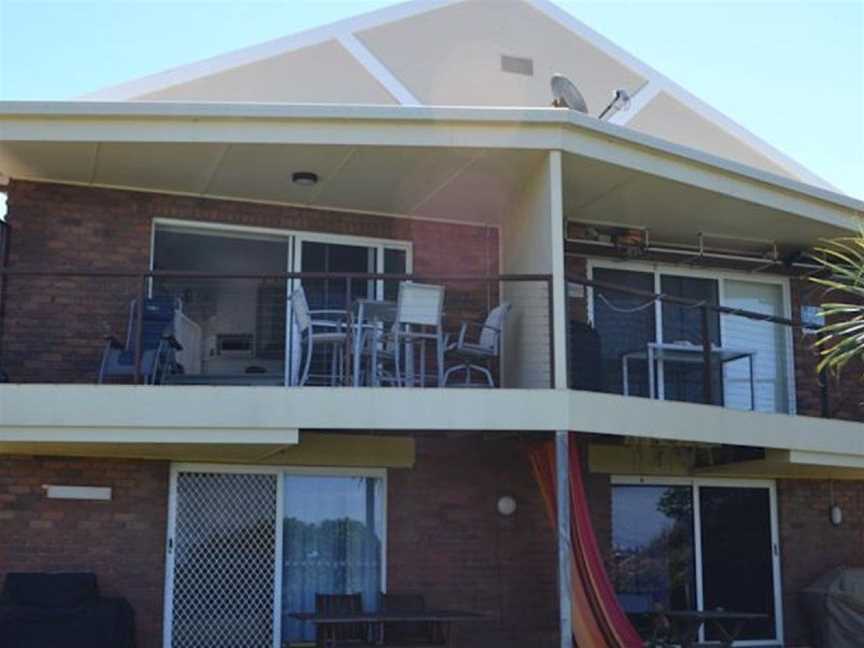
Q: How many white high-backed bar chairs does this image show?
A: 2